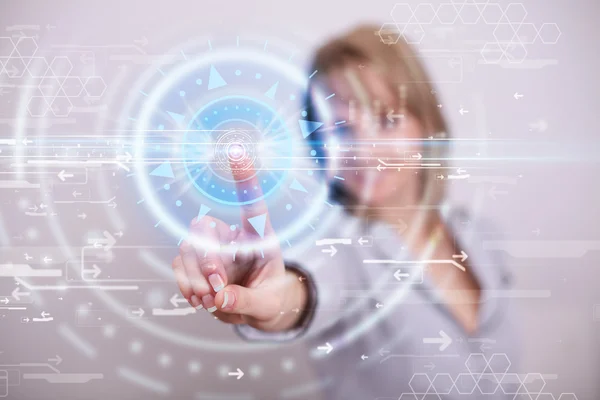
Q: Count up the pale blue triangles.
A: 8